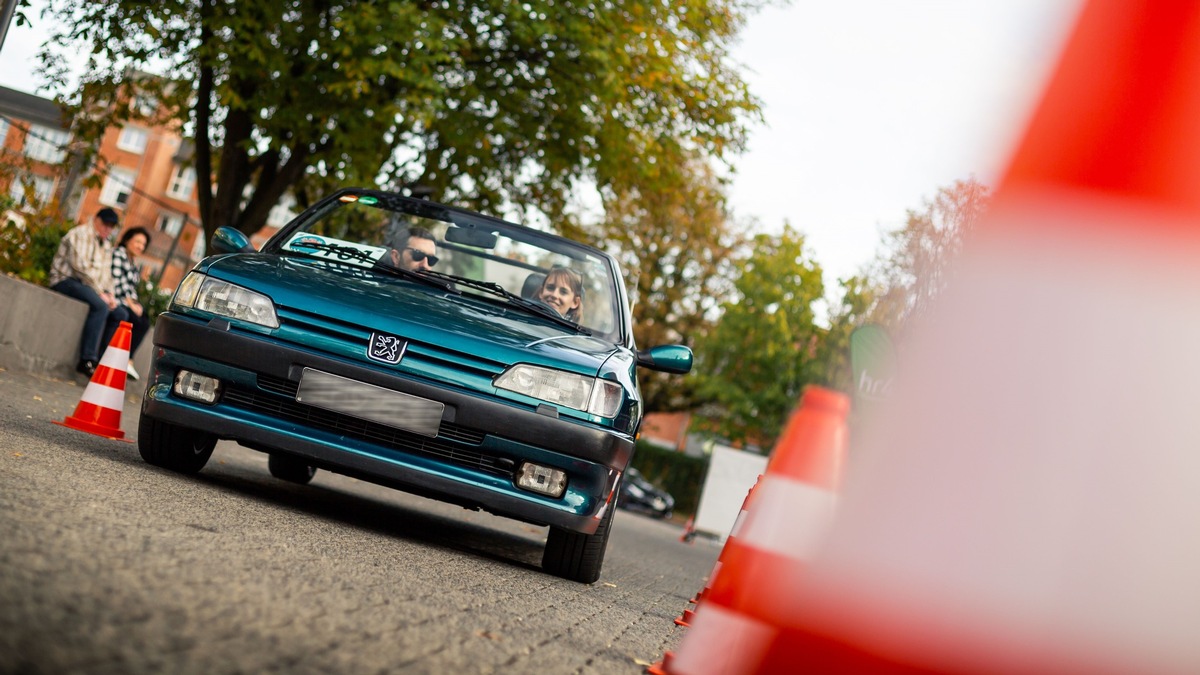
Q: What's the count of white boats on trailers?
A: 0